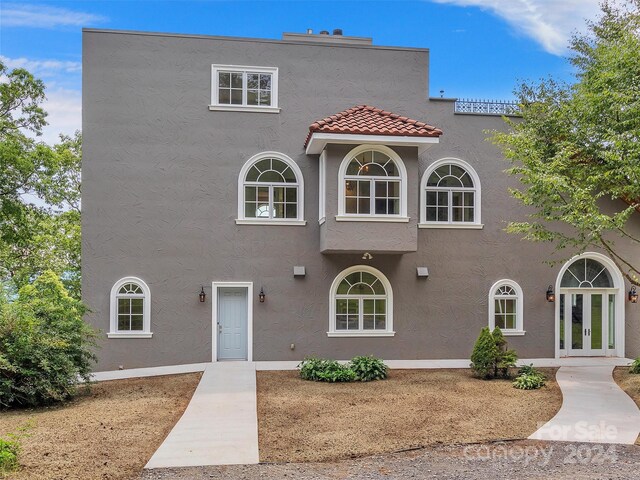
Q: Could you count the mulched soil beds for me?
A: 3